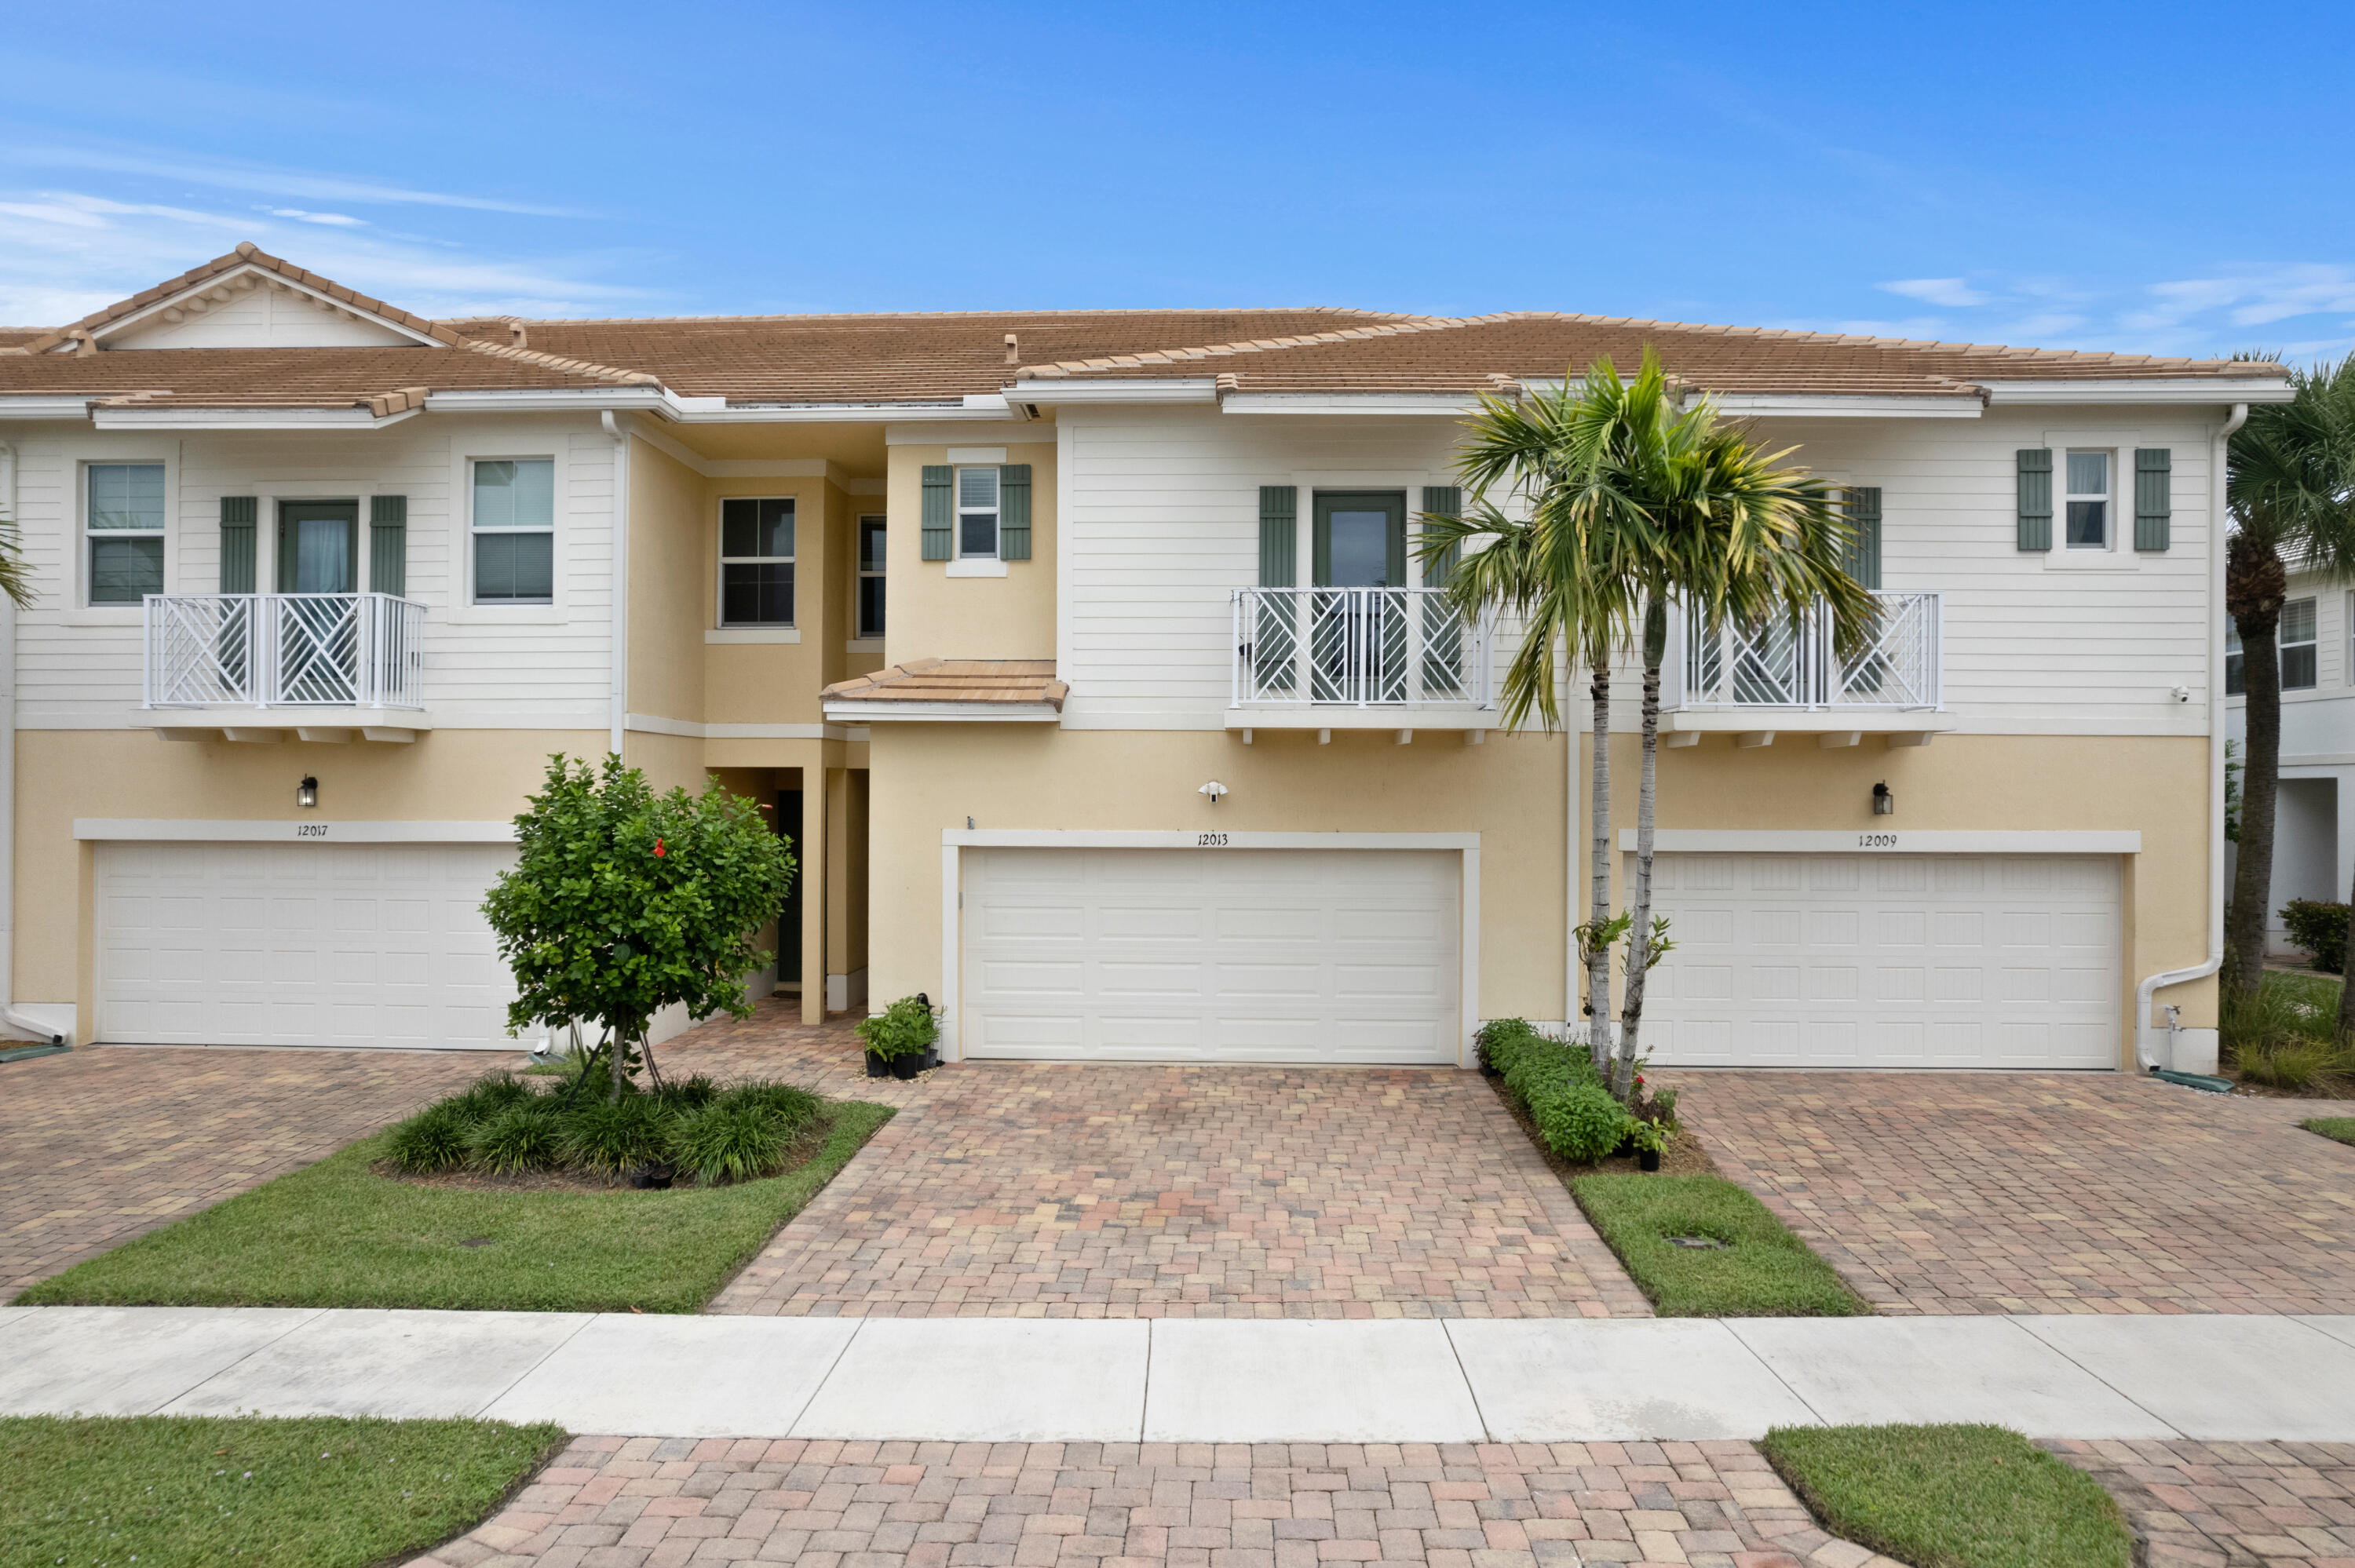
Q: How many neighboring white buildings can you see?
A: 1